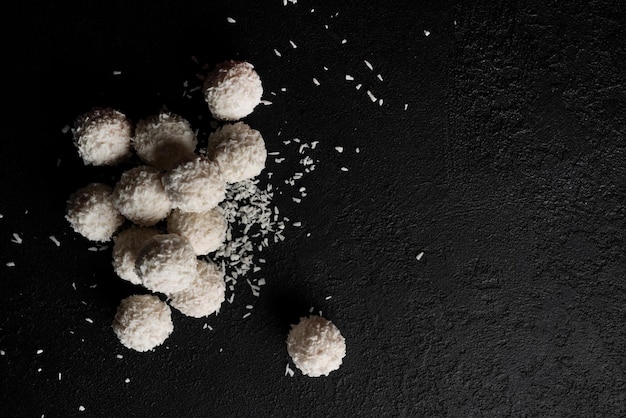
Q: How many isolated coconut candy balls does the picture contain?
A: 1